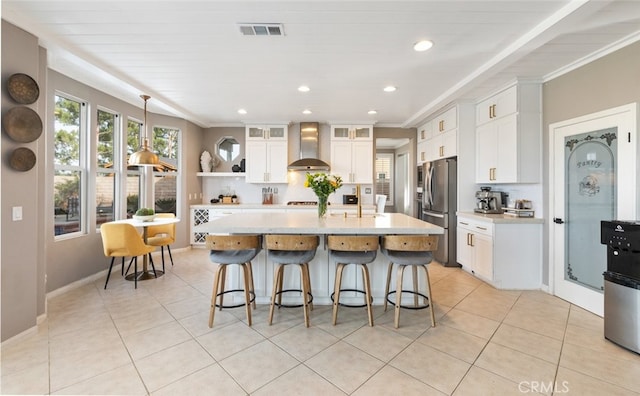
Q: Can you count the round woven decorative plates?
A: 3